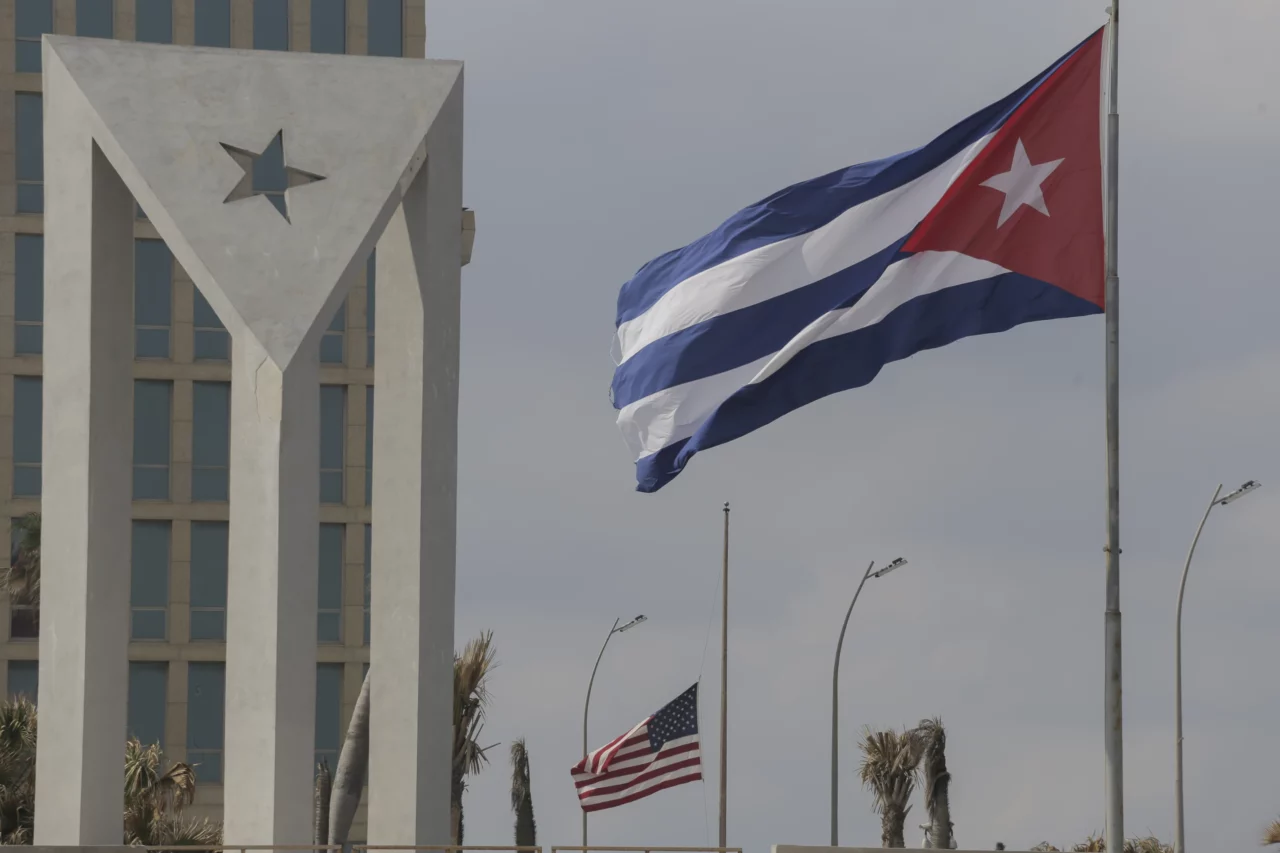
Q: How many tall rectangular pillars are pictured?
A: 3